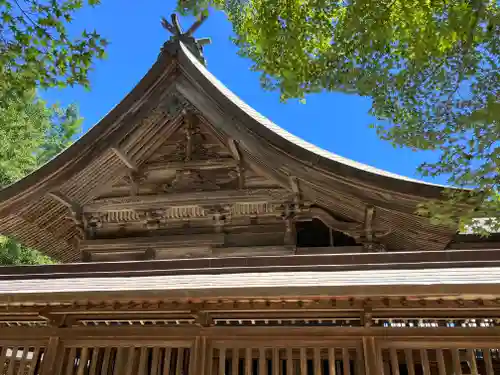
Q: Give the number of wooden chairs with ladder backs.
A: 0